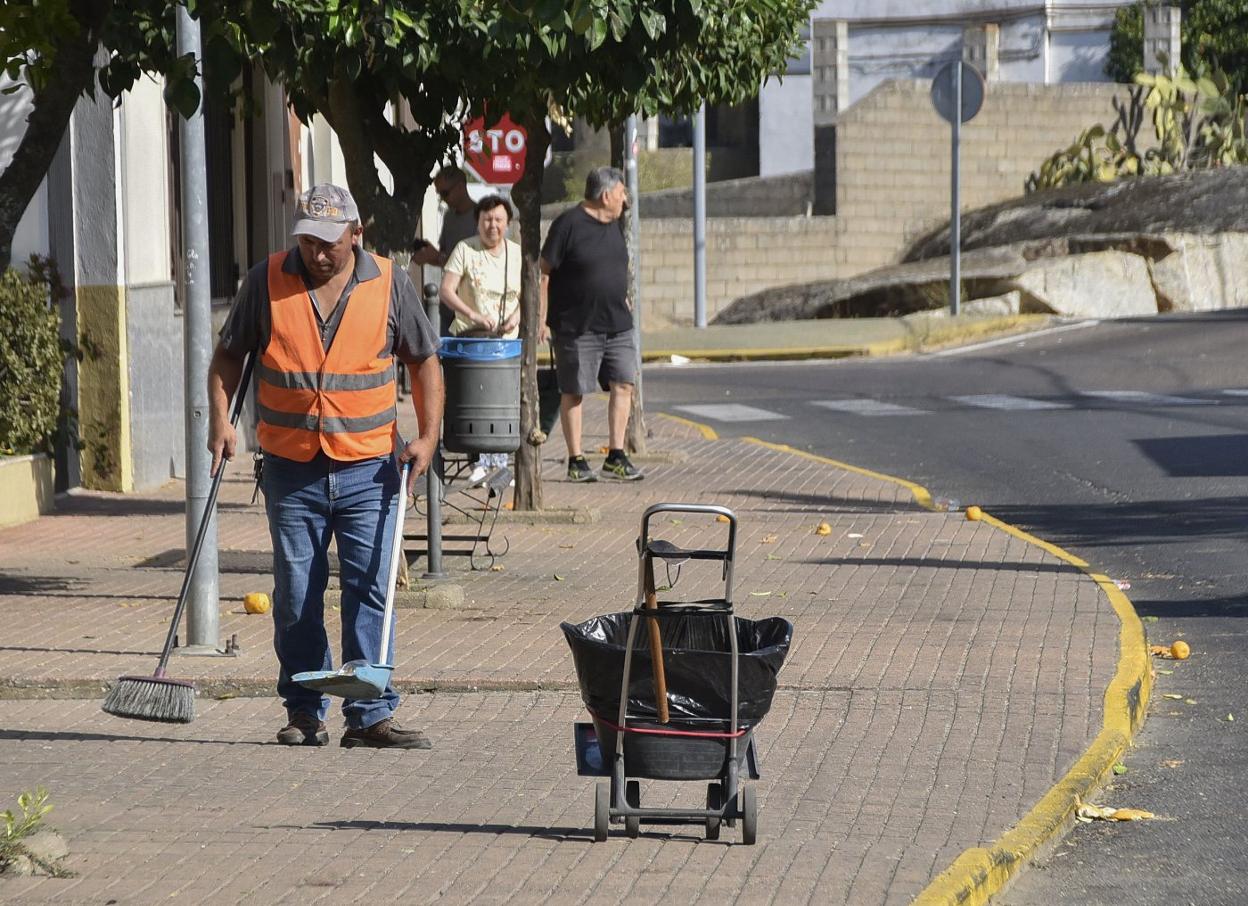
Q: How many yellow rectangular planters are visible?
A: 1